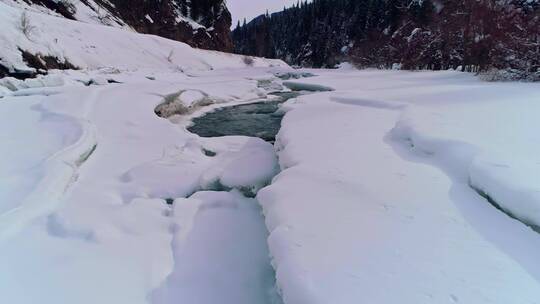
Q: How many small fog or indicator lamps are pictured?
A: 0